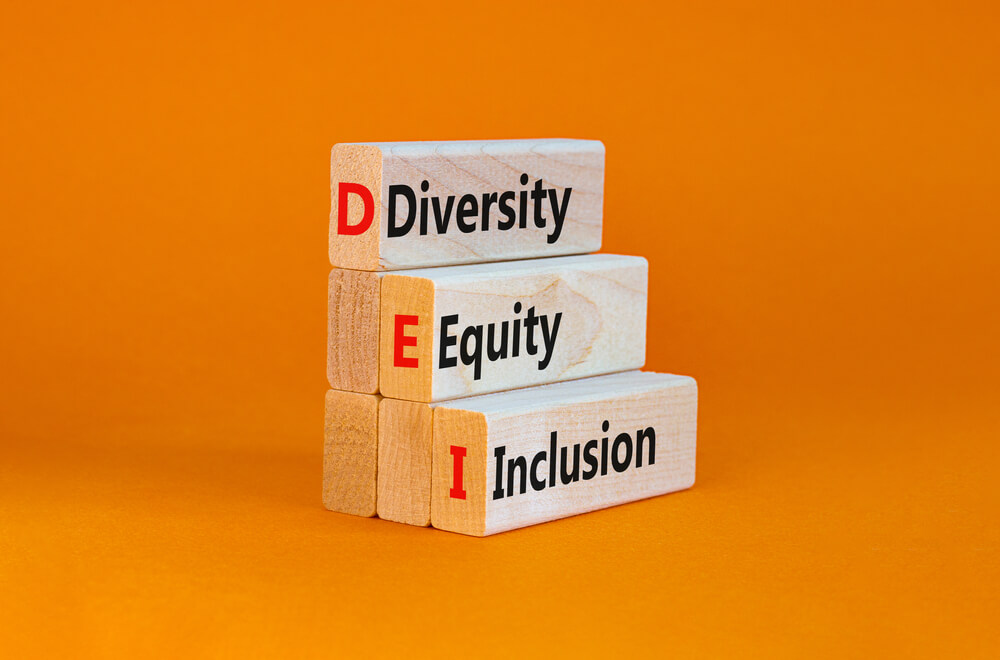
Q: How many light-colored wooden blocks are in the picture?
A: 6